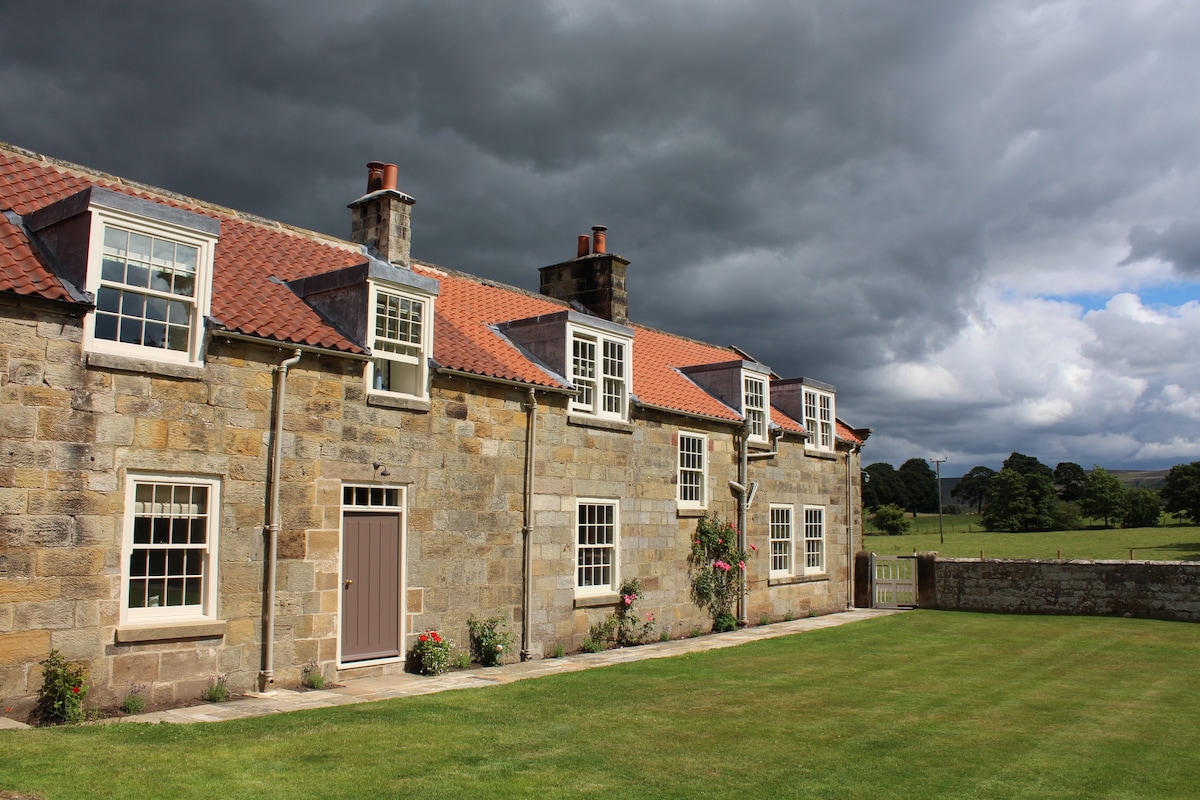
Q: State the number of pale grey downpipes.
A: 4